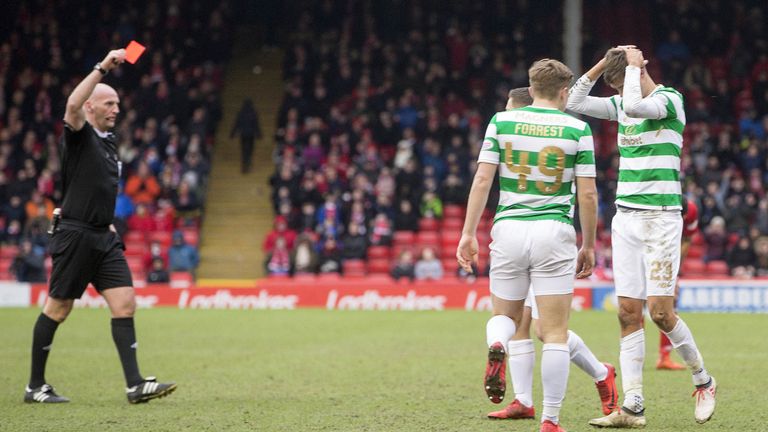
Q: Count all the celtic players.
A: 3